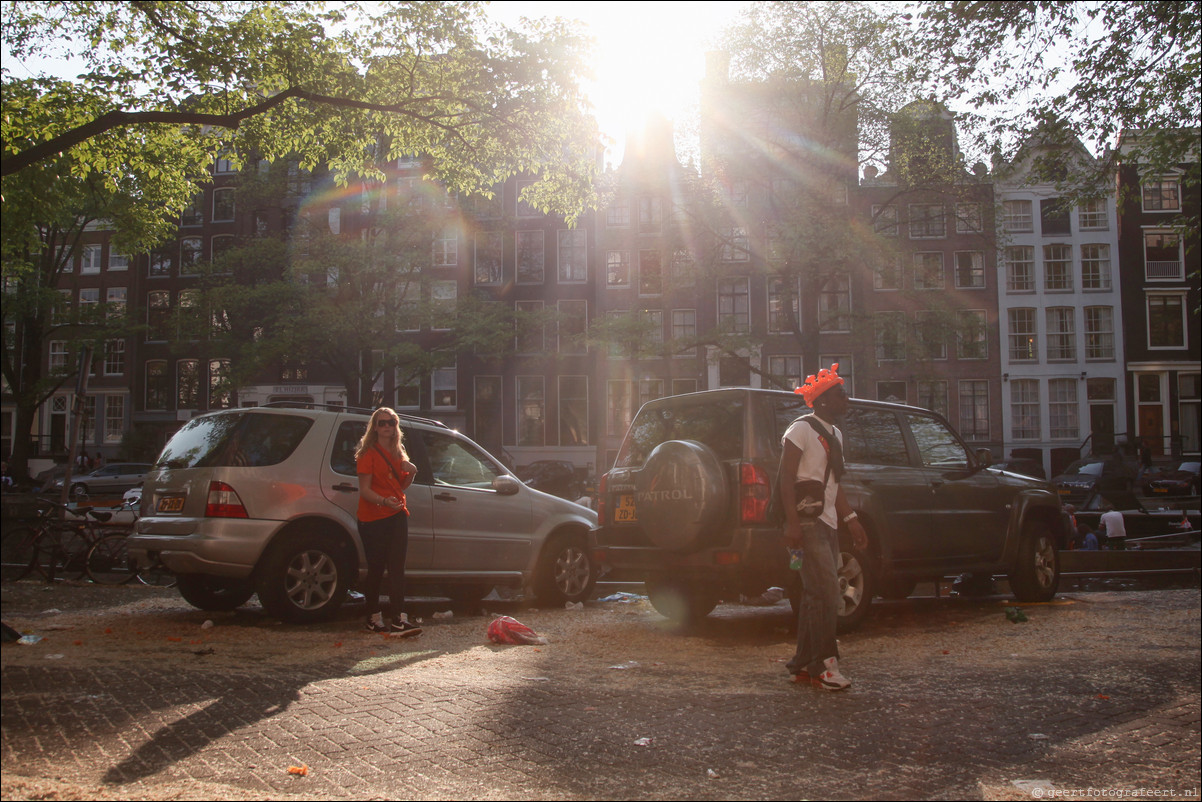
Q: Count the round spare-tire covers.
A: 1